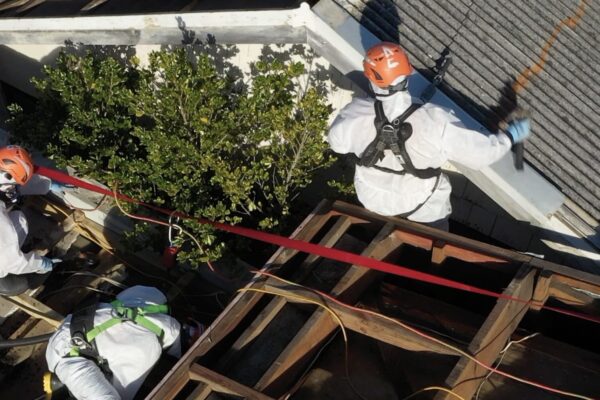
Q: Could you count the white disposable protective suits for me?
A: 3